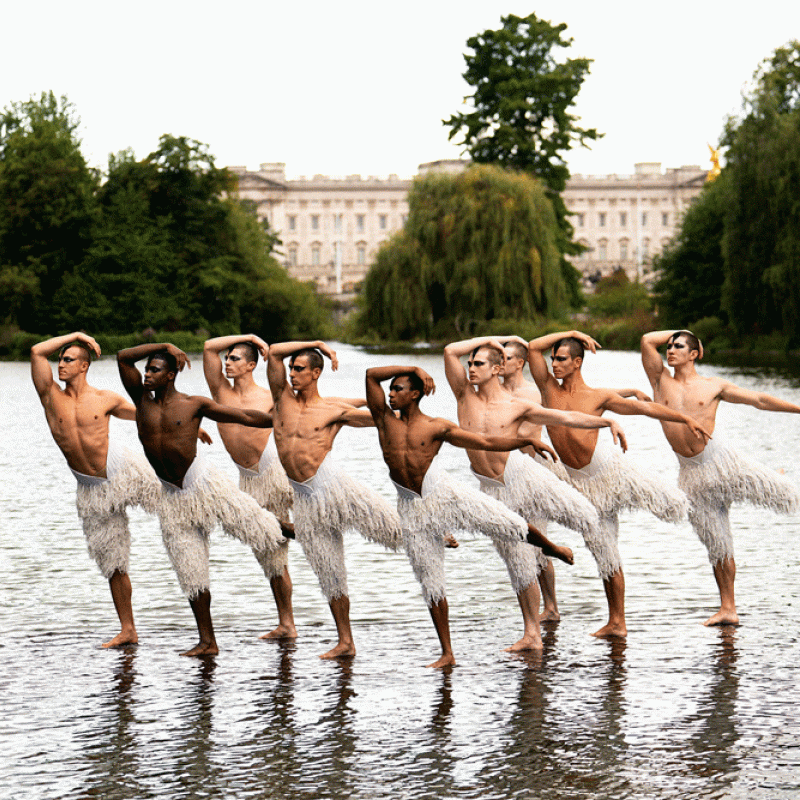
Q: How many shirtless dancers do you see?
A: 9